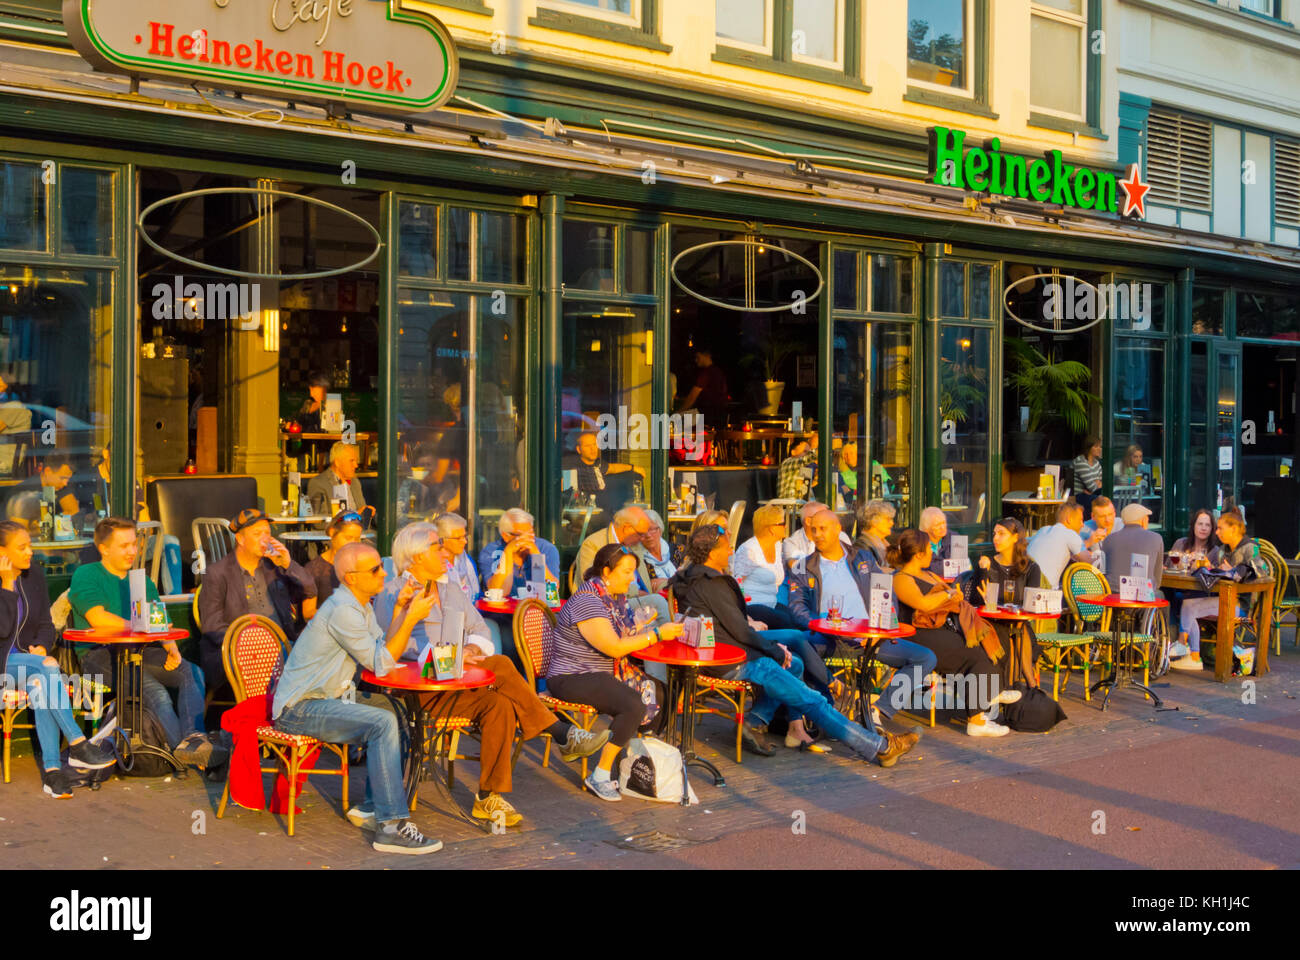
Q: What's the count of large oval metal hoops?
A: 3